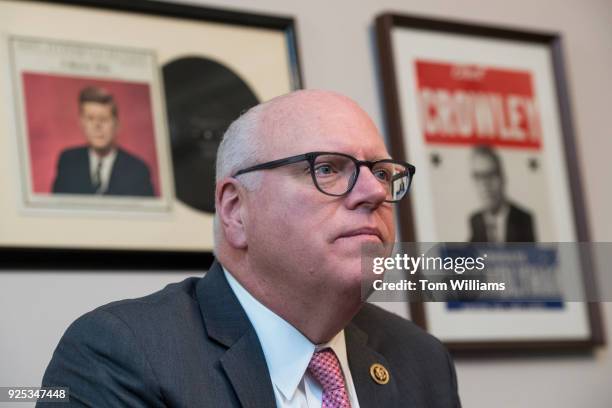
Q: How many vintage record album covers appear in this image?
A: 1